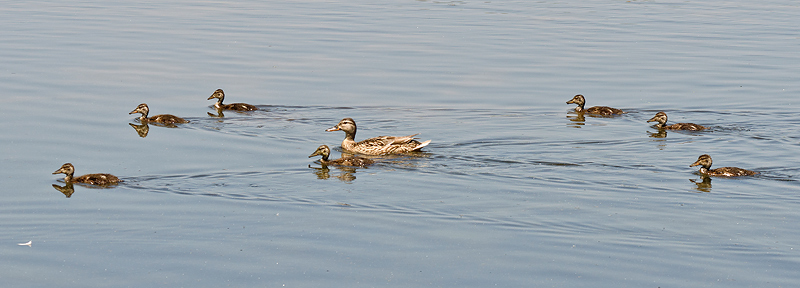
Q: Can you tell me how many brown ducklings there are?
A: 7